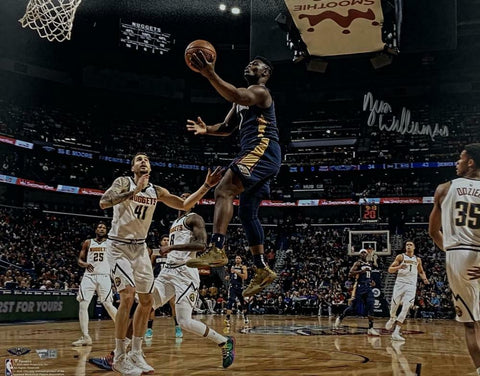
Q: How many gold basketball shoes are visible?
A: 2